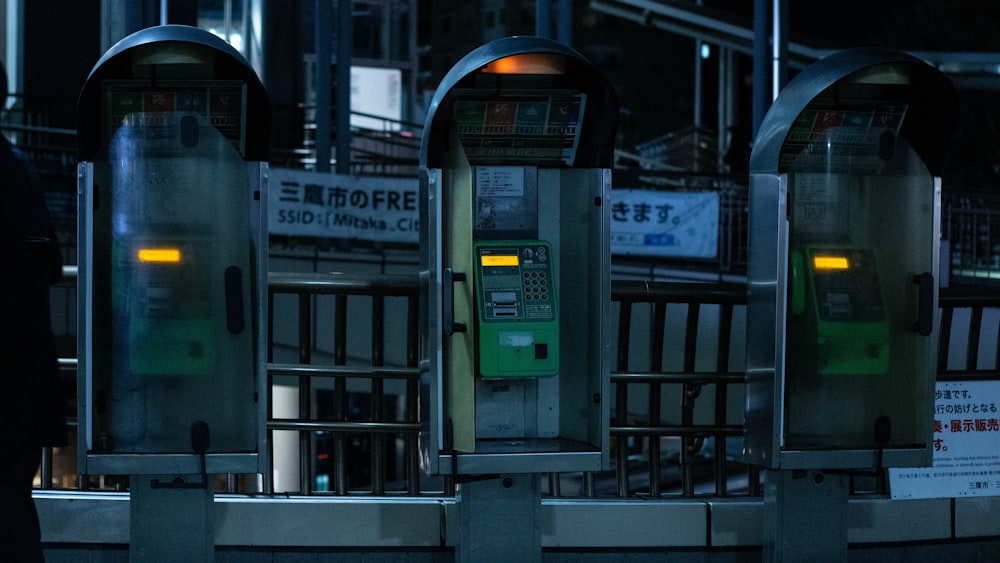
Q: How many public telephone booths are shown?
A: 3